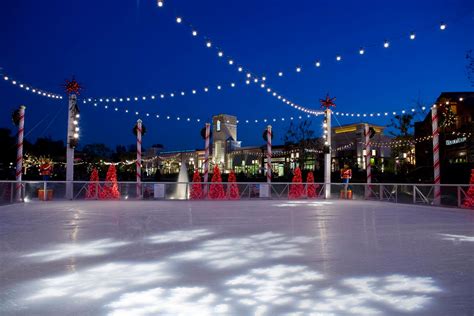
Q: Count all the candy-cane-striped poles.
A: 6